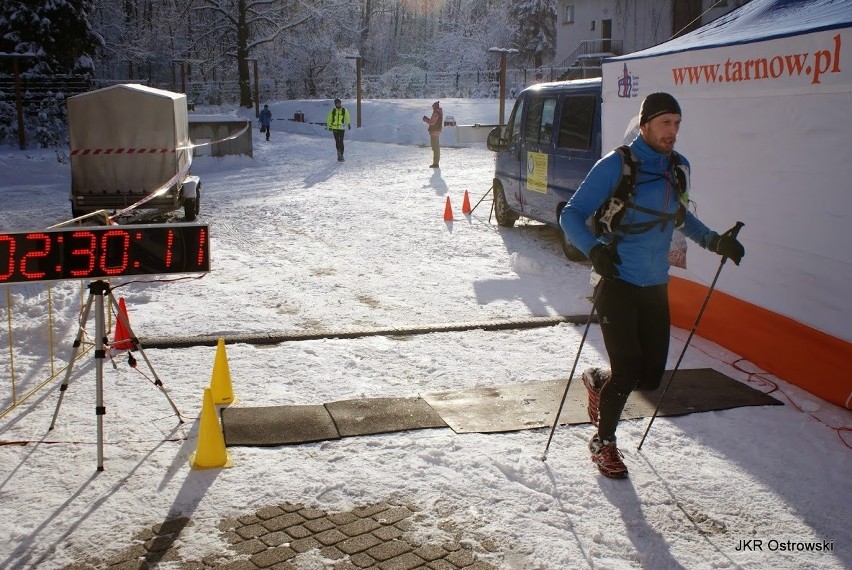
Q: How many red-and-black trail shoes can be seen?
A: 2